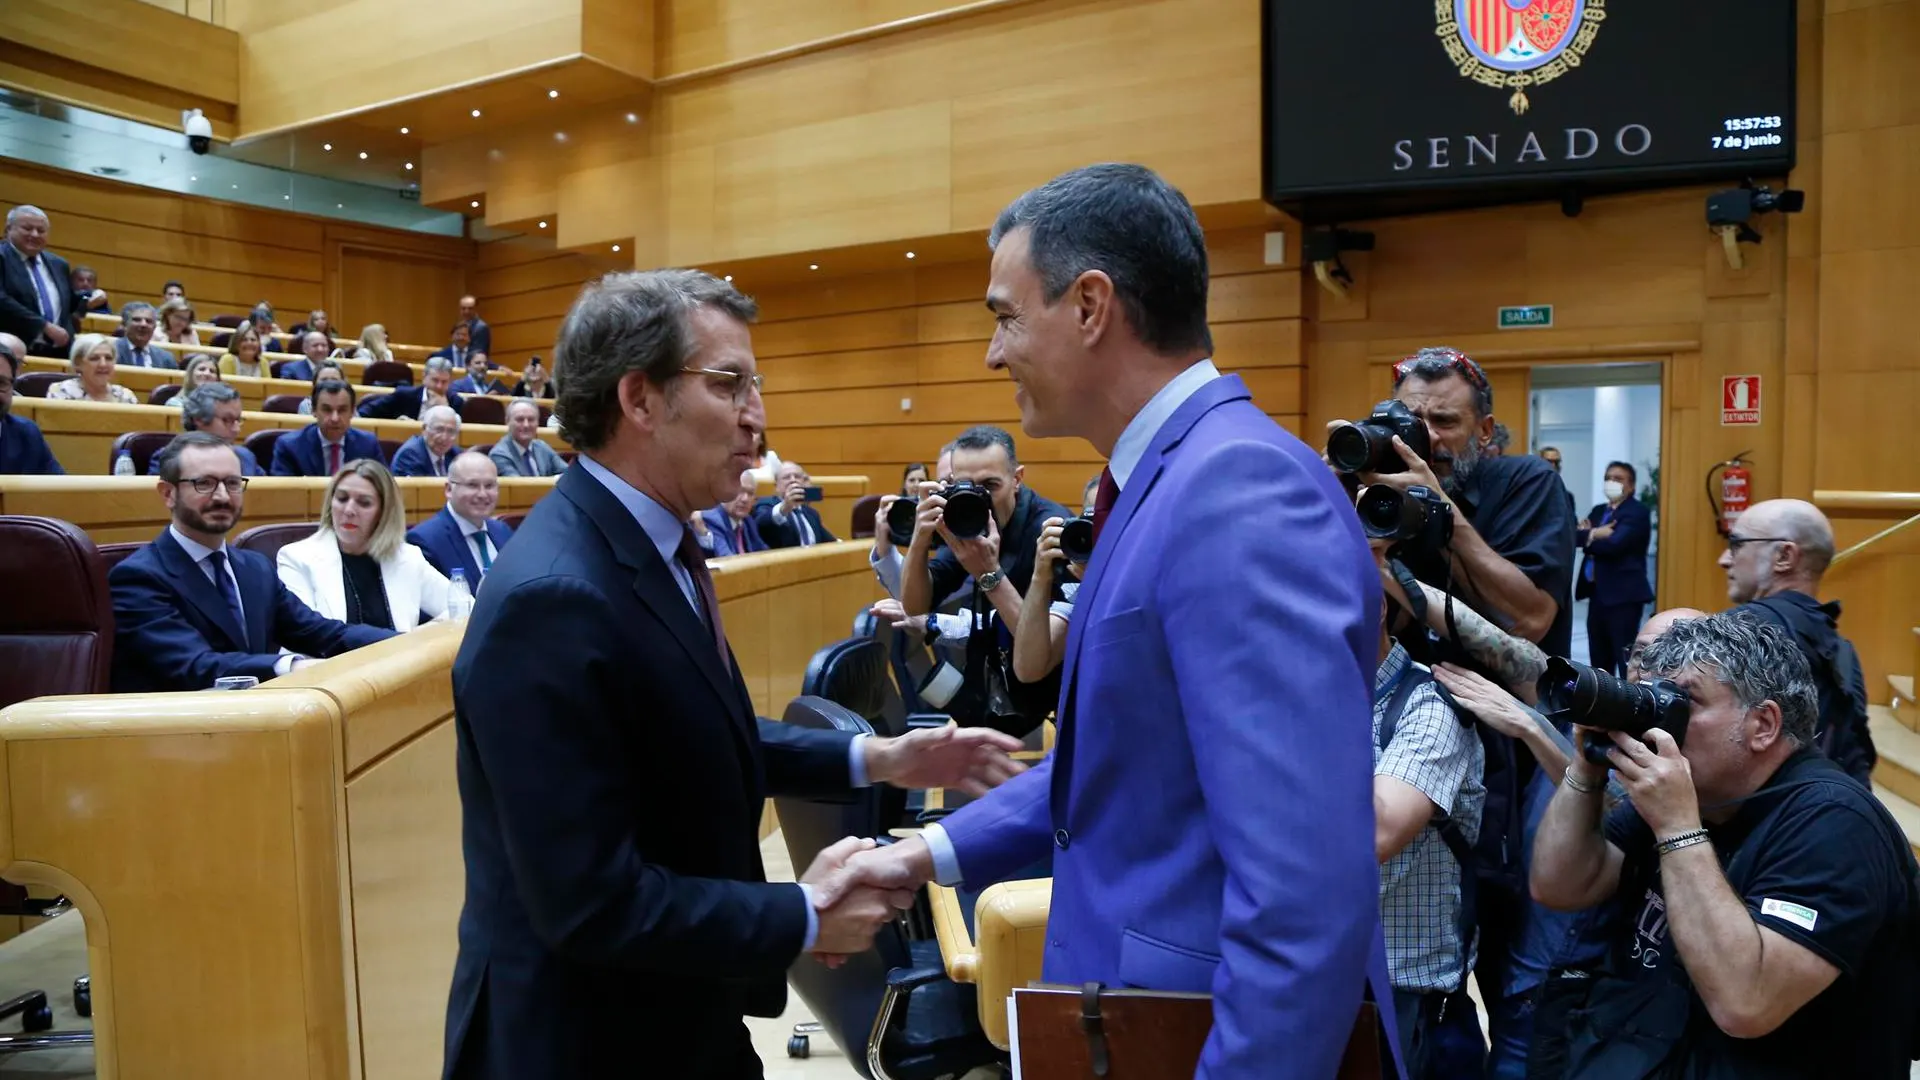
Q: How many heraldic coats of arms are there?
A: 1